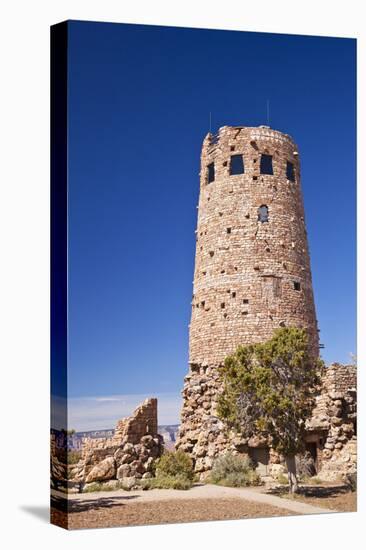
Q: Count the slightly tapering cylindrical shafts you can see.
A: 1